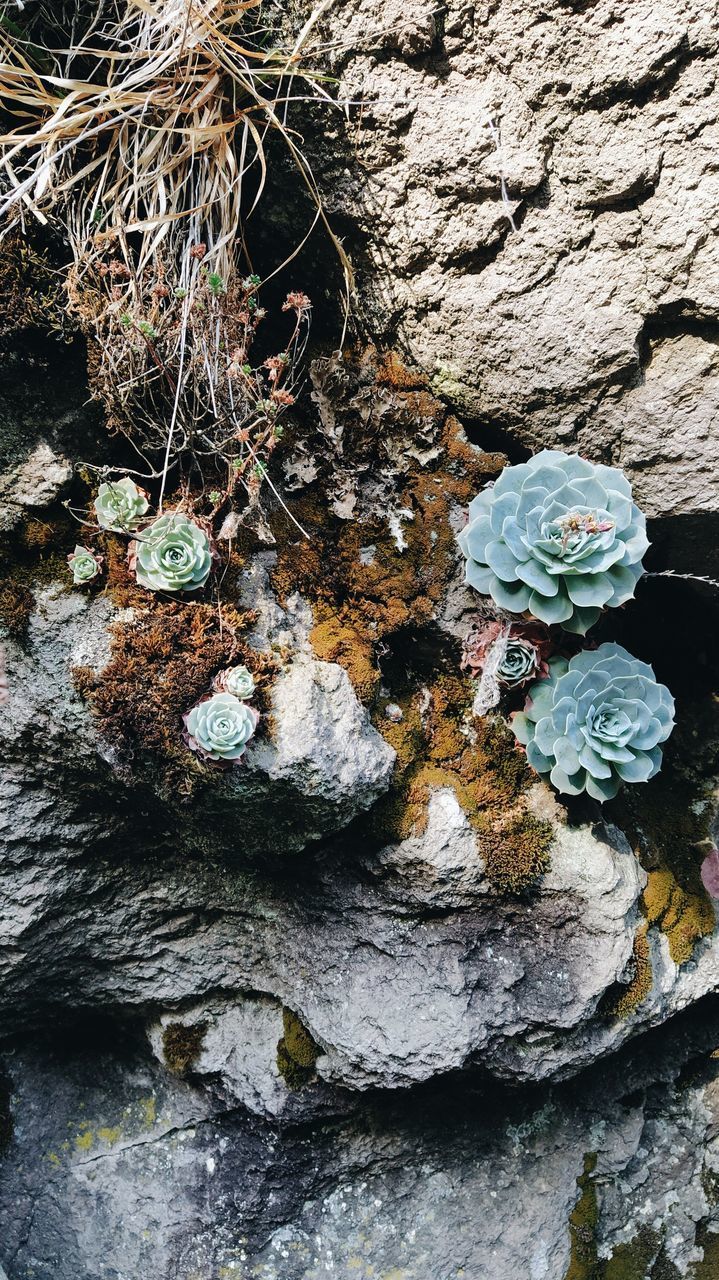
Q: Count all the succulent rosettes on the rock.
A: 8